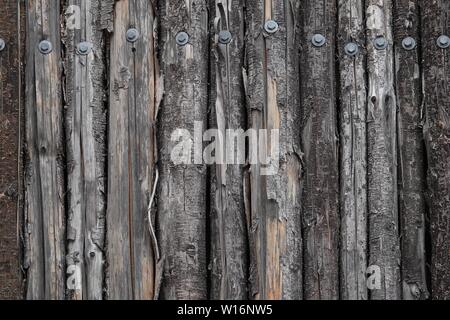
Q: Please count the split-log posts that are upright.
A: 12